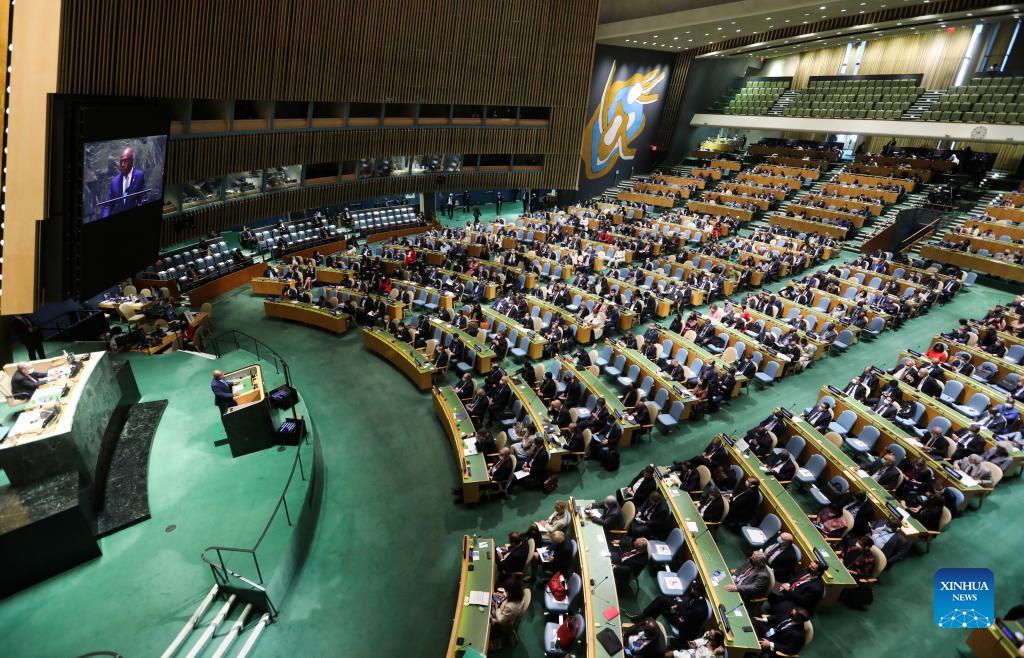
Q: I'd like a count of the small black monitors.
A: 2